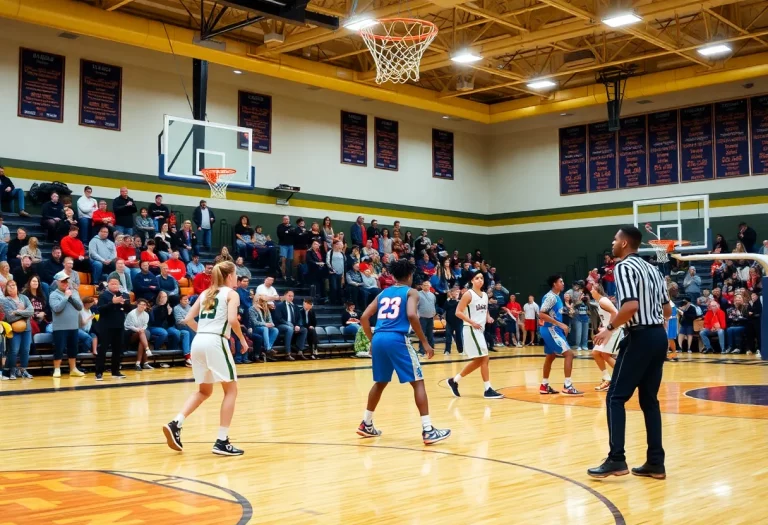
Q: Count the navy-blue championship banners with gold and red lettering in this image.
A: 13